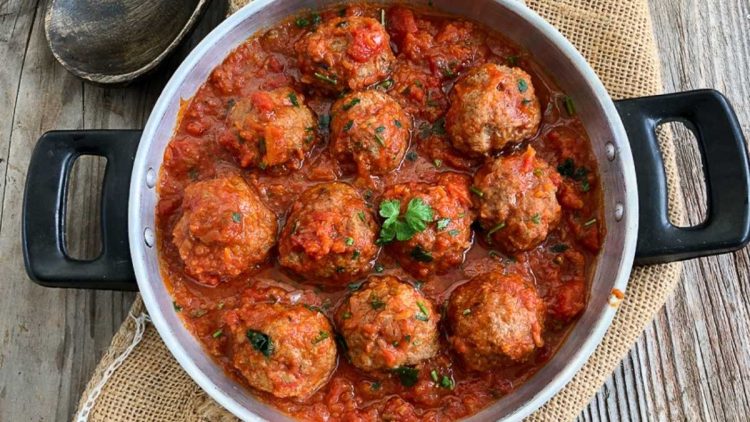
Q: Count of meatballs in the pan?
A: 11